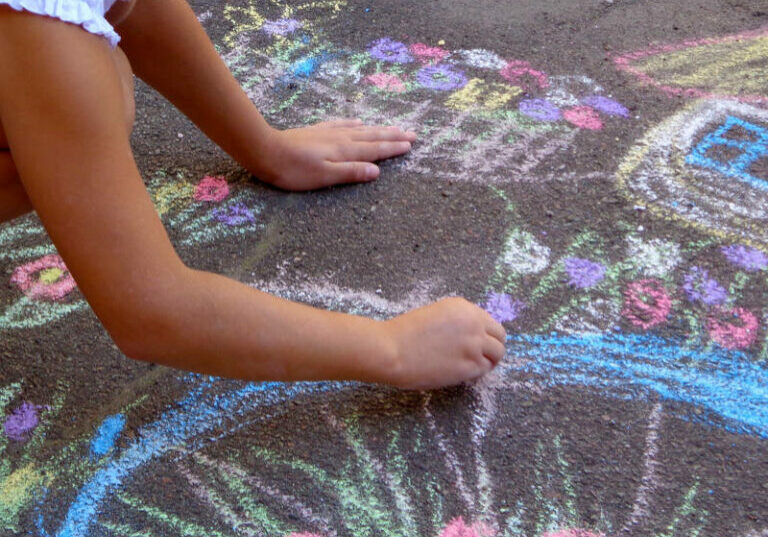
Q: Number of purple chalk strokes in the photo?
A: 11